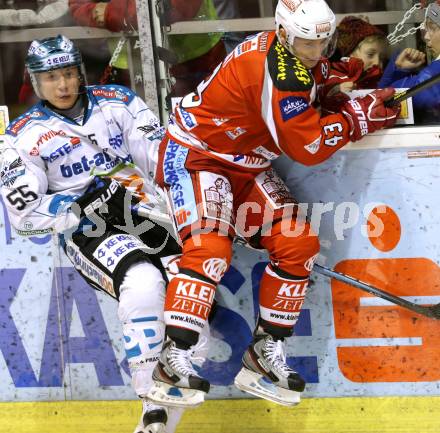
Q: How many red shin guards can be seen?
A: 2